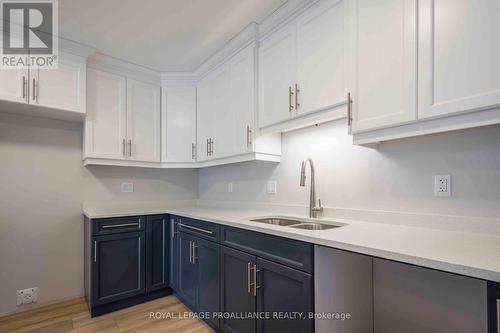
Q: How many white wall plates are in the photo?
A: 5